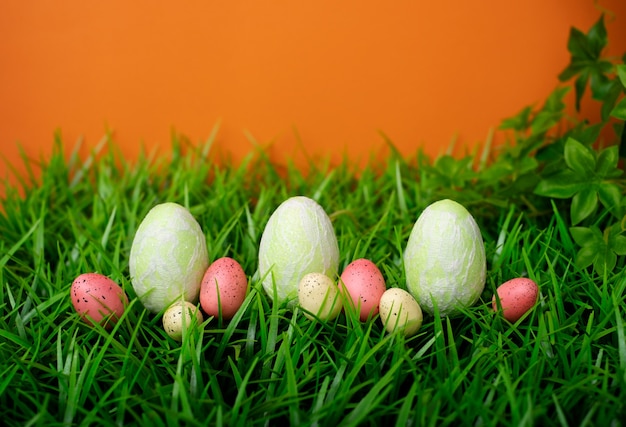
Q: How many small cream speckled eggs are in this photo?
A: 3